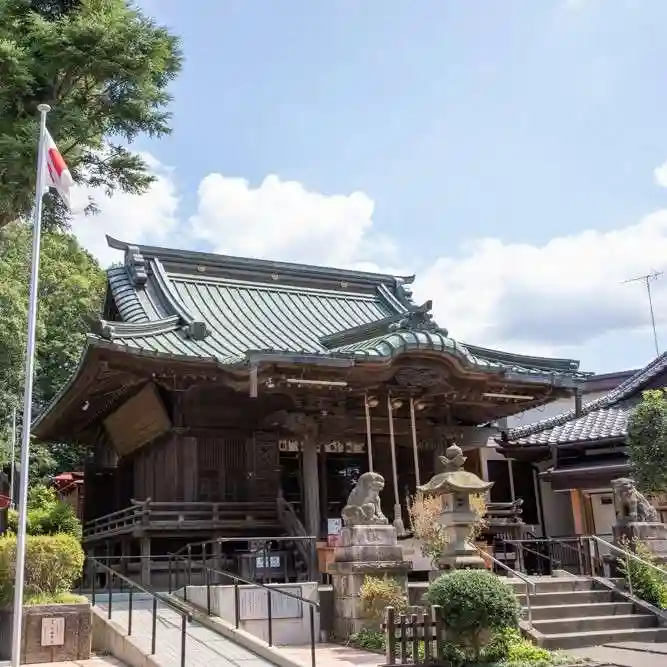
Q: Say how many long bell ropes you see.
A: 3